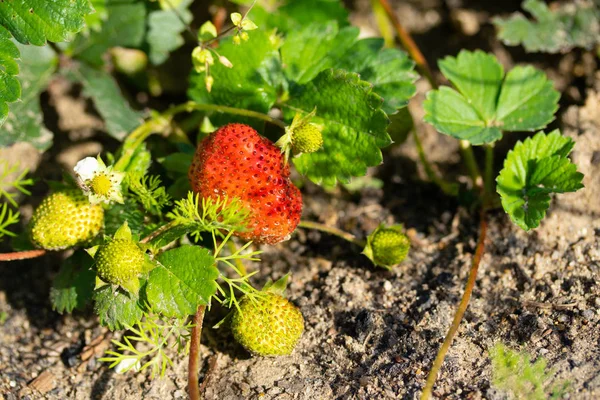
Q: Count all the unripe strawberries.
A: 5